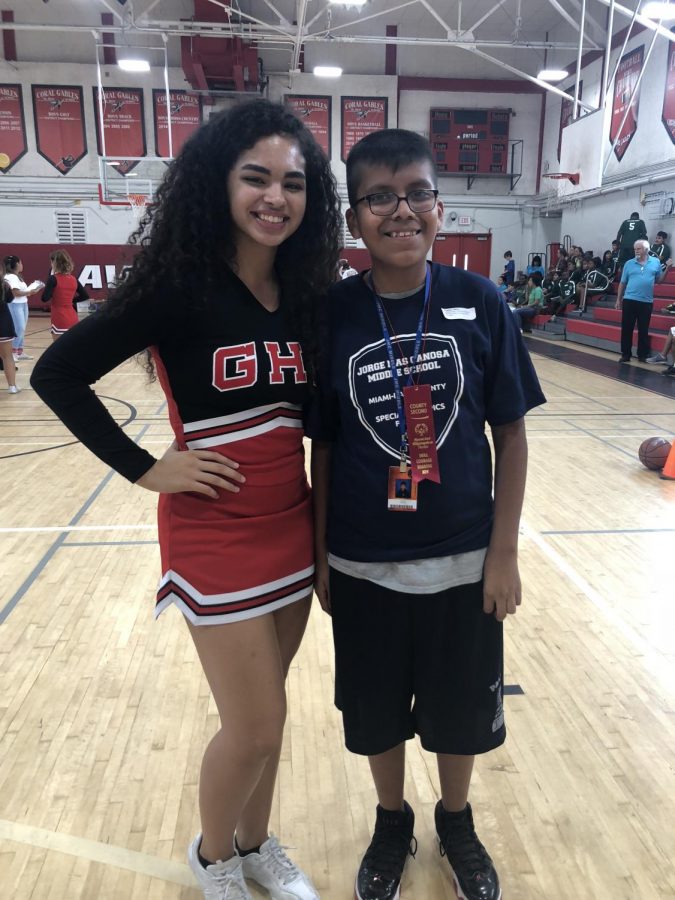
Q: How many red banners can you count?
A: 9